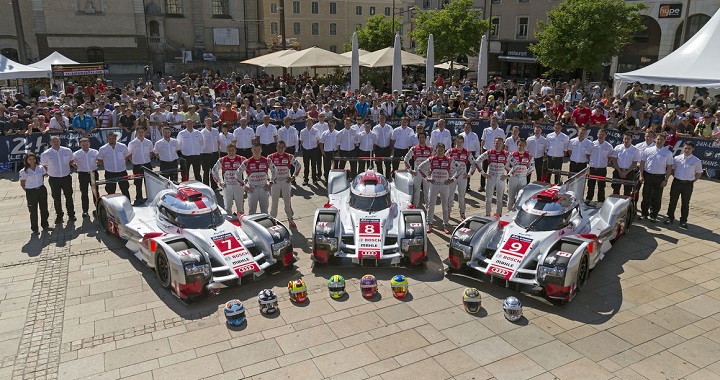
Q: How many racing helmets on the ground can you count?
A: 8